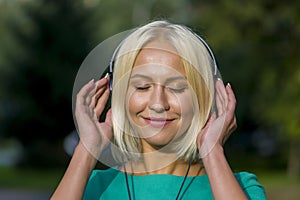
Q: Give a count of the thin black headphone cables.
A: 2